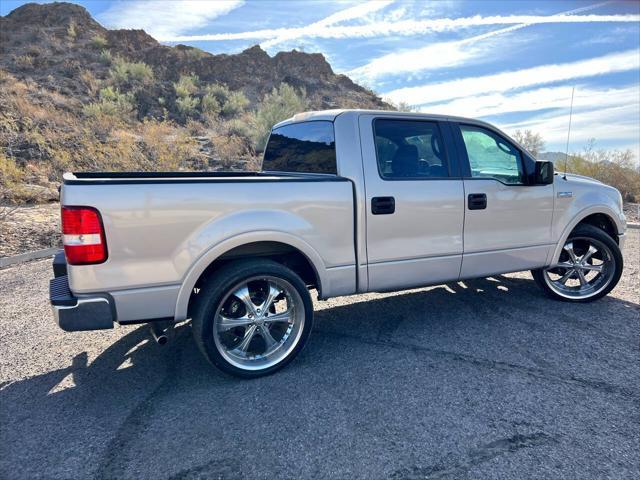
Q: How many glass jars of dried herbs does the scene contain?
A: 0